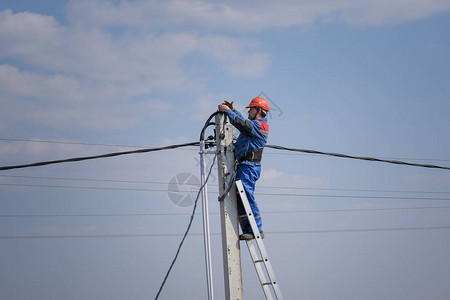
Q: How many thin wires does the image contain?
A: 5